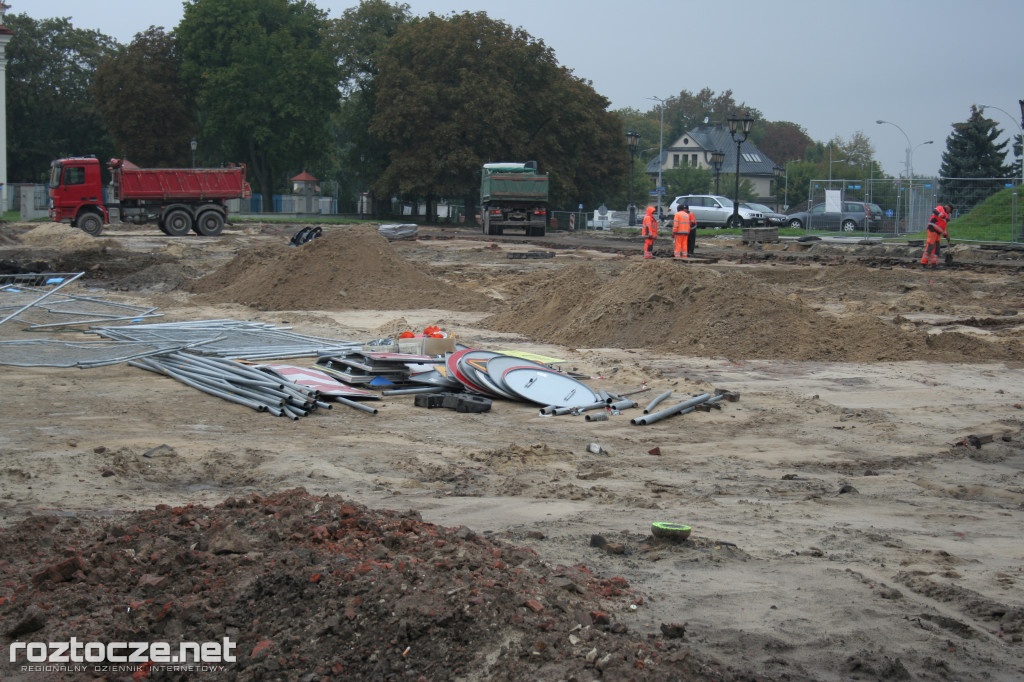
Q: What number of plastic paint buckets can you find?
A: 0